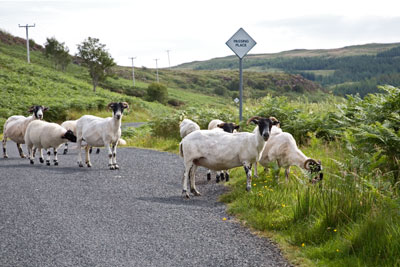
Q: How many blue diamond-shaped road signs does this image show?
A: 1